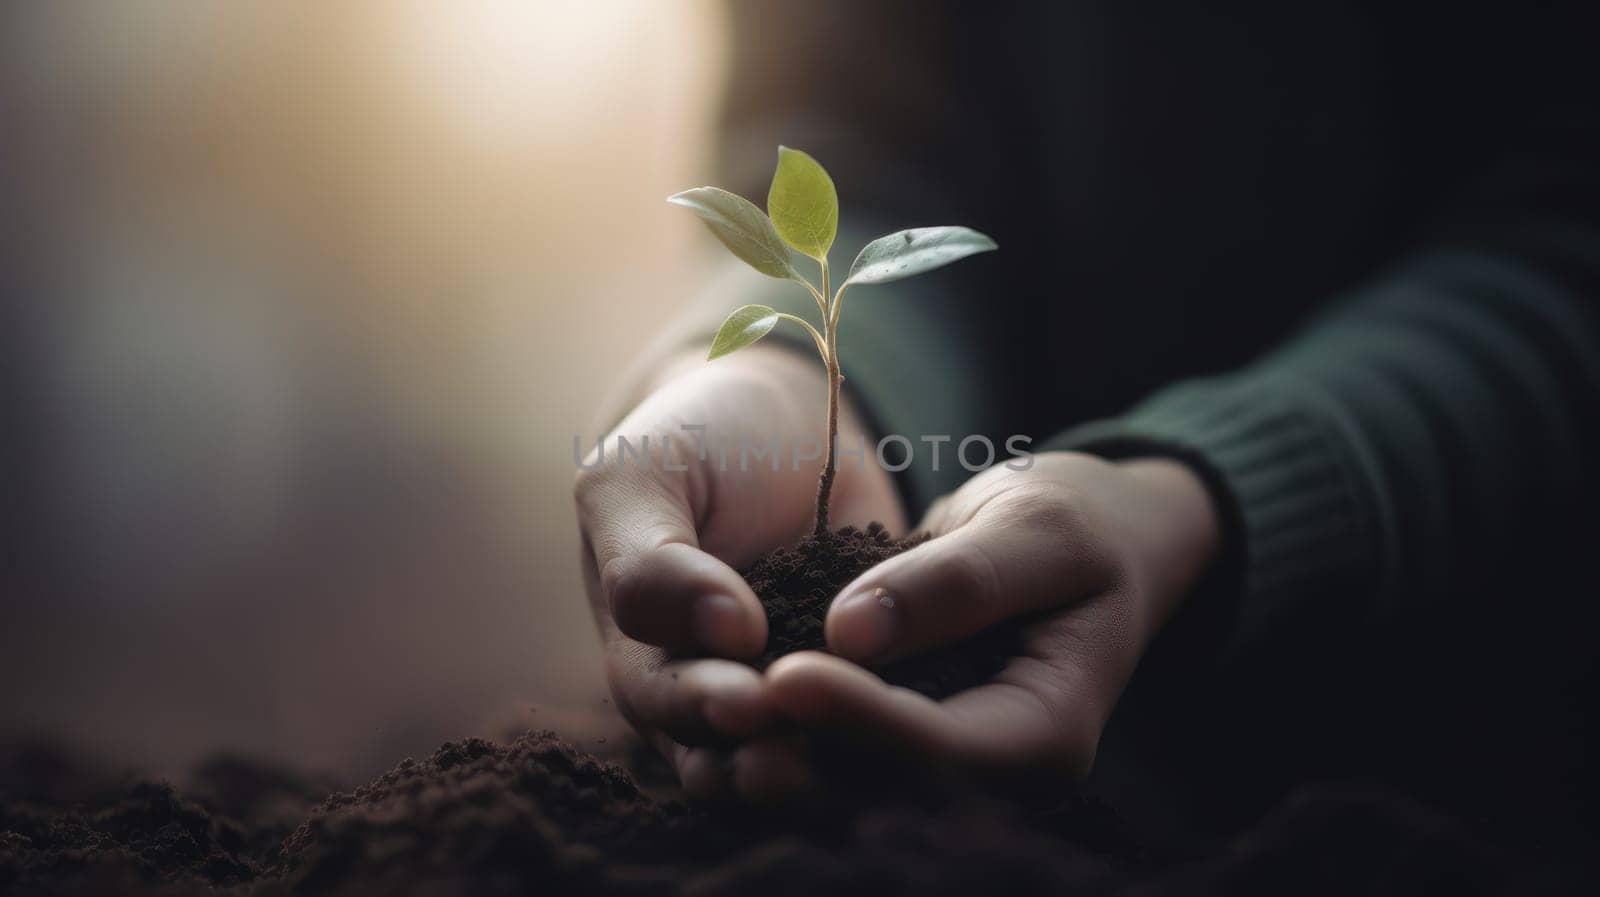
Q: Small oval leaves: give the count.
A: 4